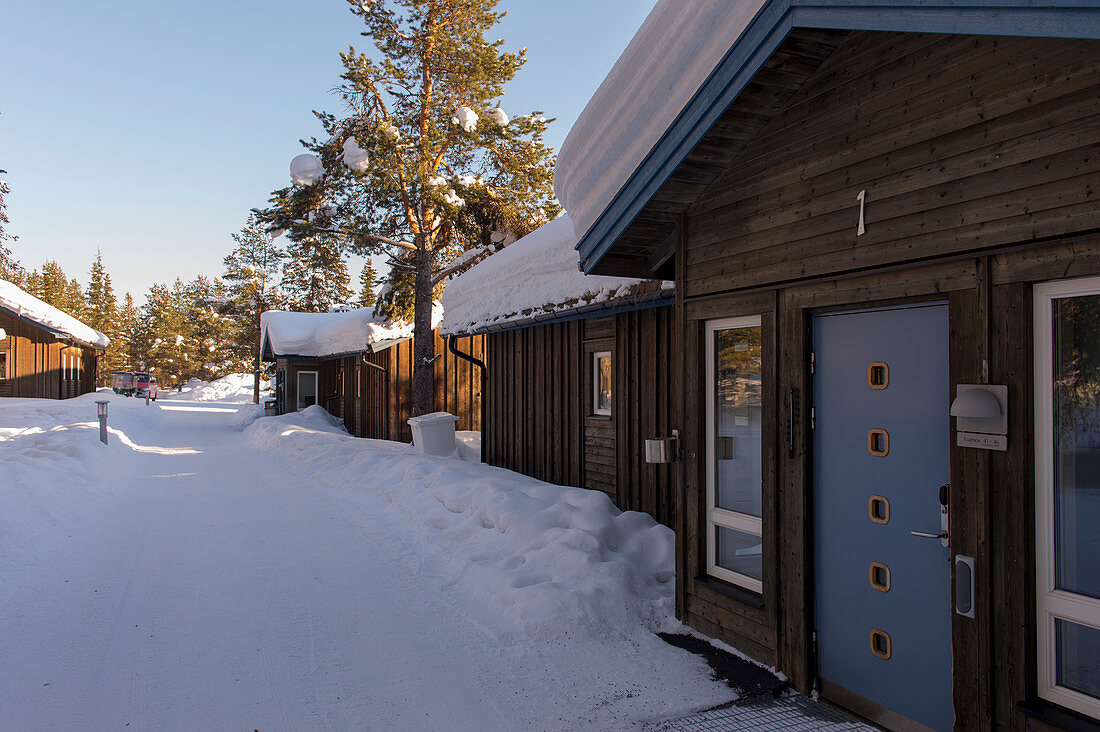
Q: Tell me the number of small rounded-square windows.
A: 5